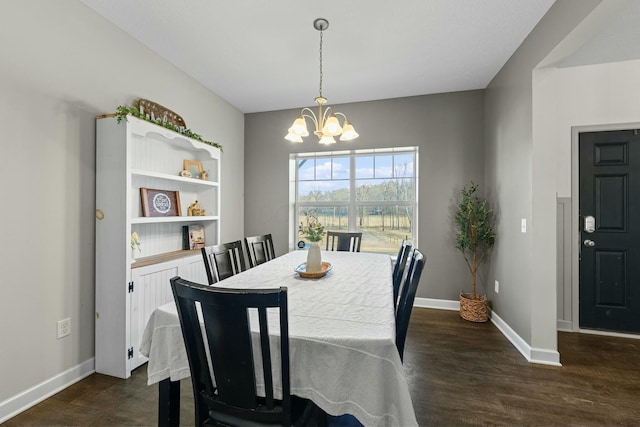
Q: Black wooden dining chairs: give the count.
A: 6